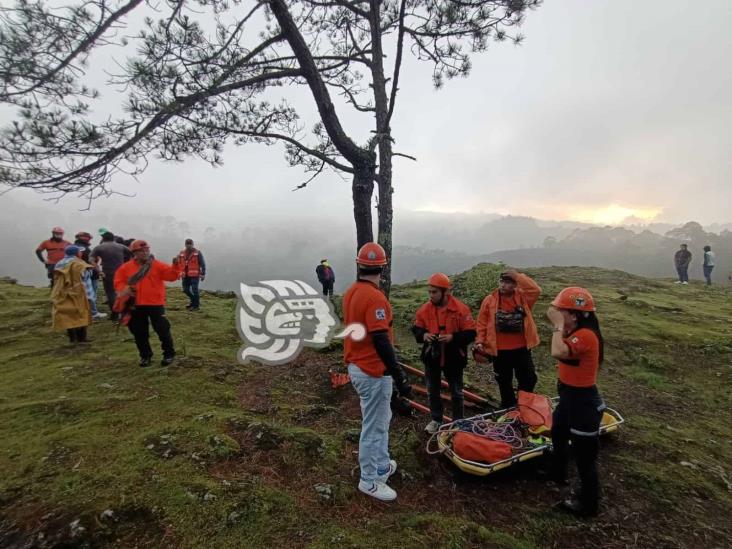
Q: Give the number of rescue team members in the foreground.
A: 4